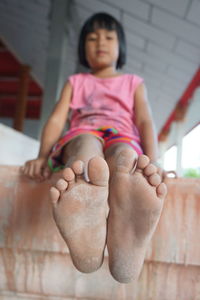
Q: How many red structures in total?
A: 2